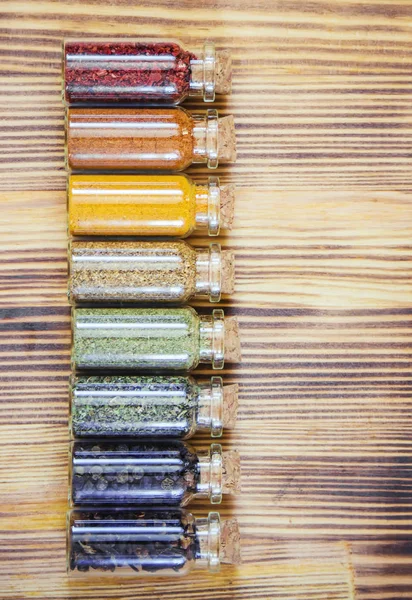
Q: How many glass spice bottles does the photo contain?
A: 8